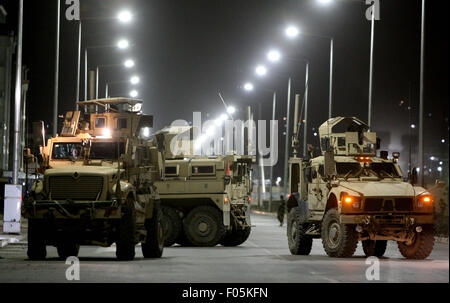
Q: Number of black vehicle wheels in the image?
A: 11